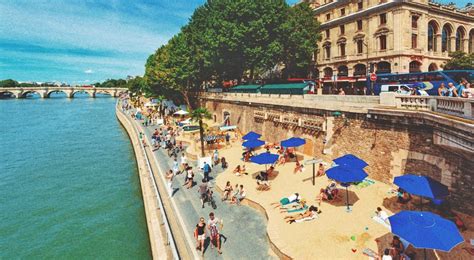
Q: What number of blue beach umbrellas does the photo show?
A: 8